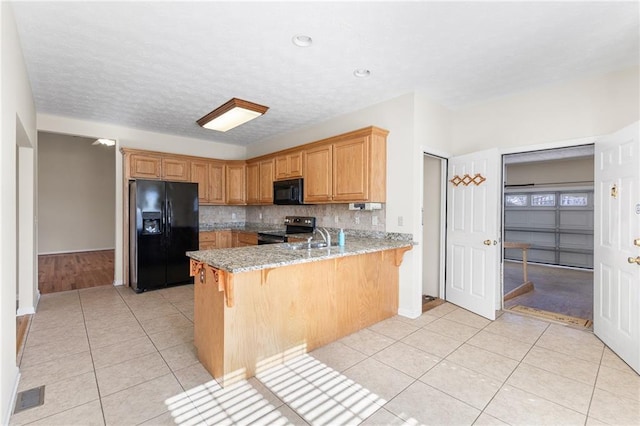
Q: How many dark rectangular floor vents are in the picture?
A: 1